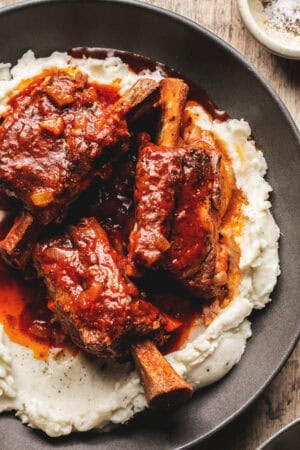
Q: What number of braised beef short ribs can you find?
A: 3